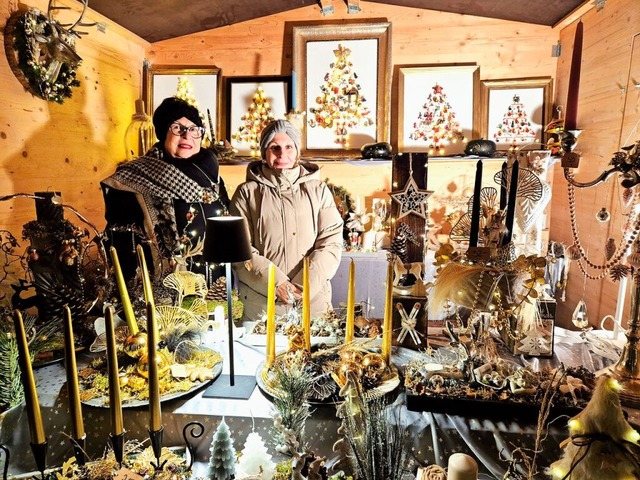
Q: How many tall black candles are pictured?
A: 3